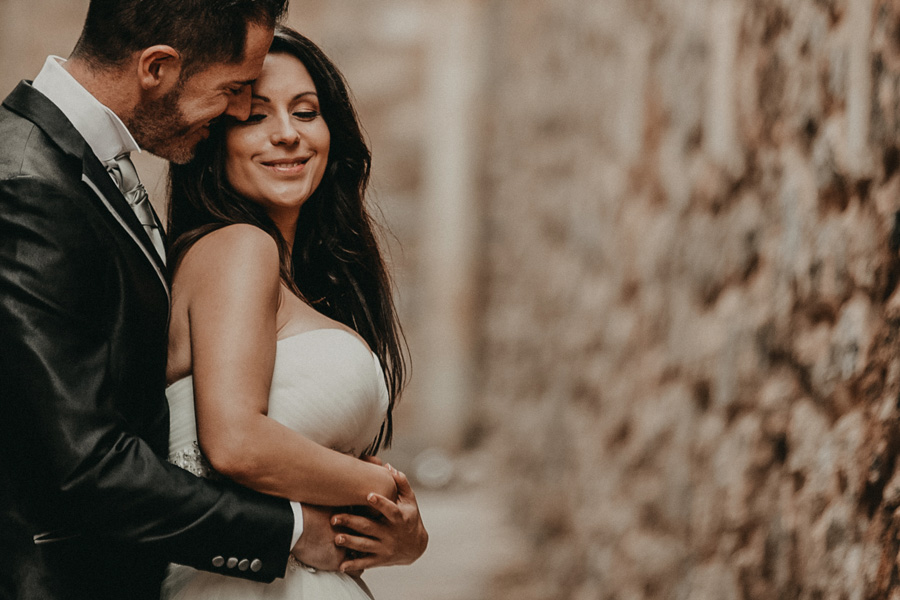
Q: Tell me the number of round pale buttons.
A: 4